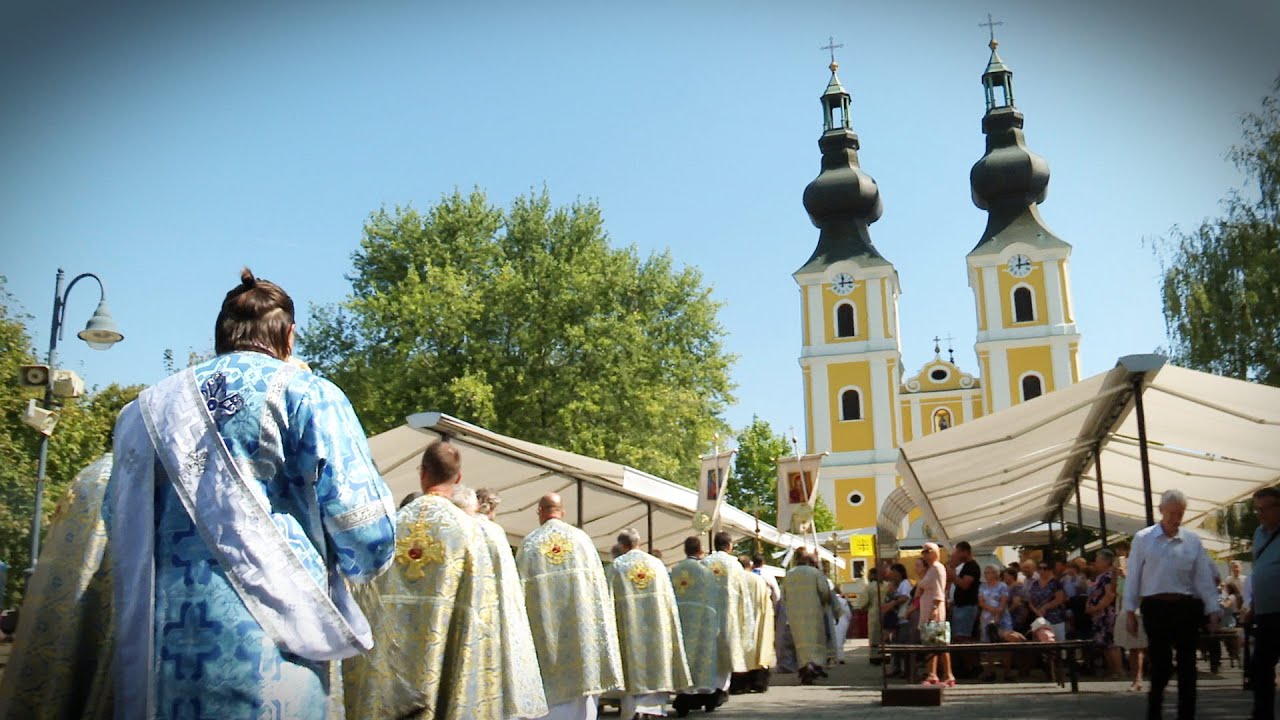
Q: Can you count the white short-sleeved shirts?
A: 1